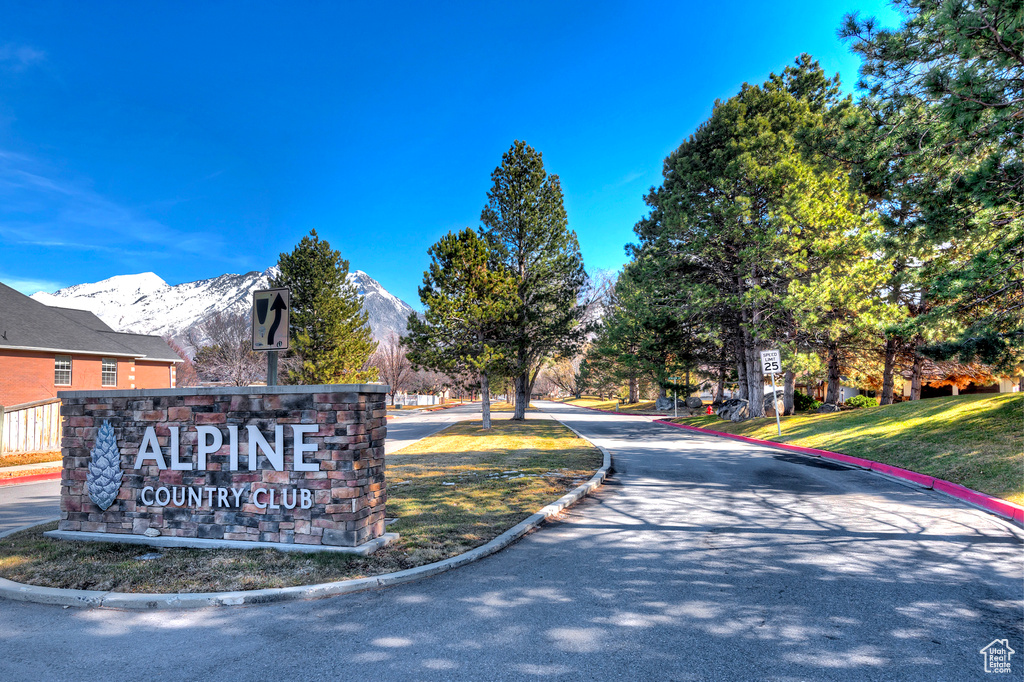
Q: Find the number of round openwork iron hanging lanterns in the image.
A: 0